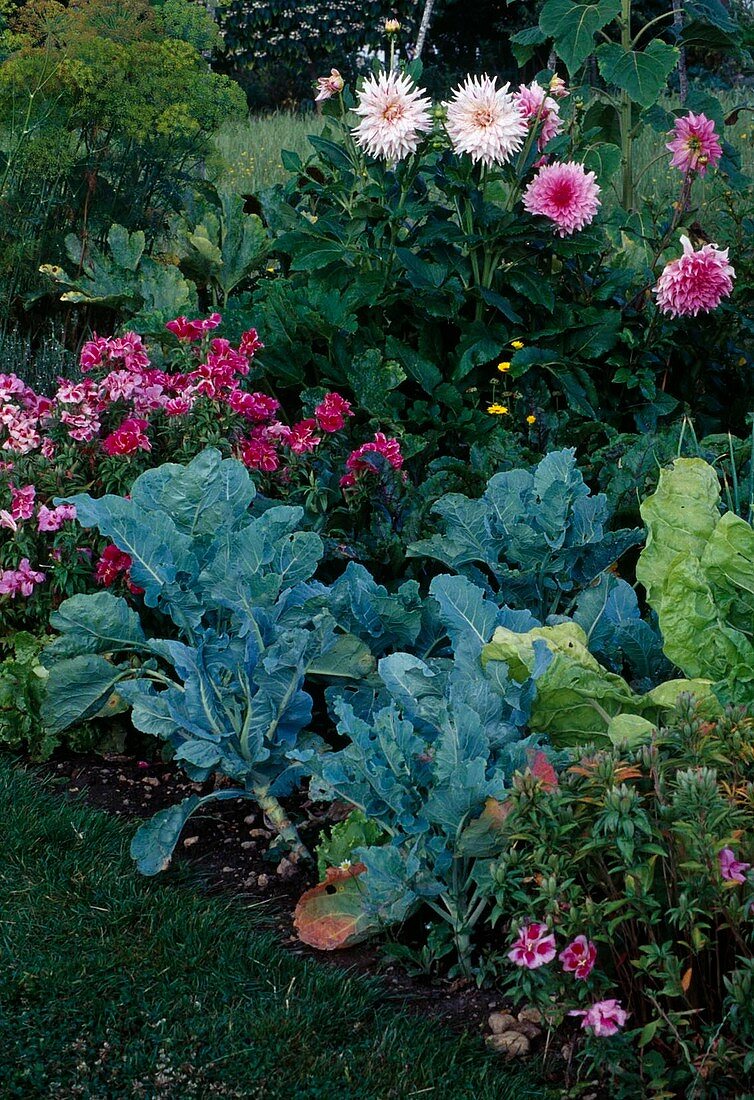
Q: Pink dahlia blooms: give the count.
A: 4